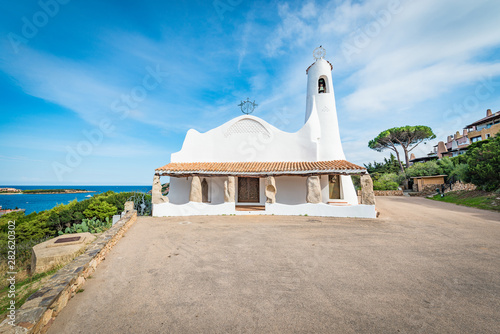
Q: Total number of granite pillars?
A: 6